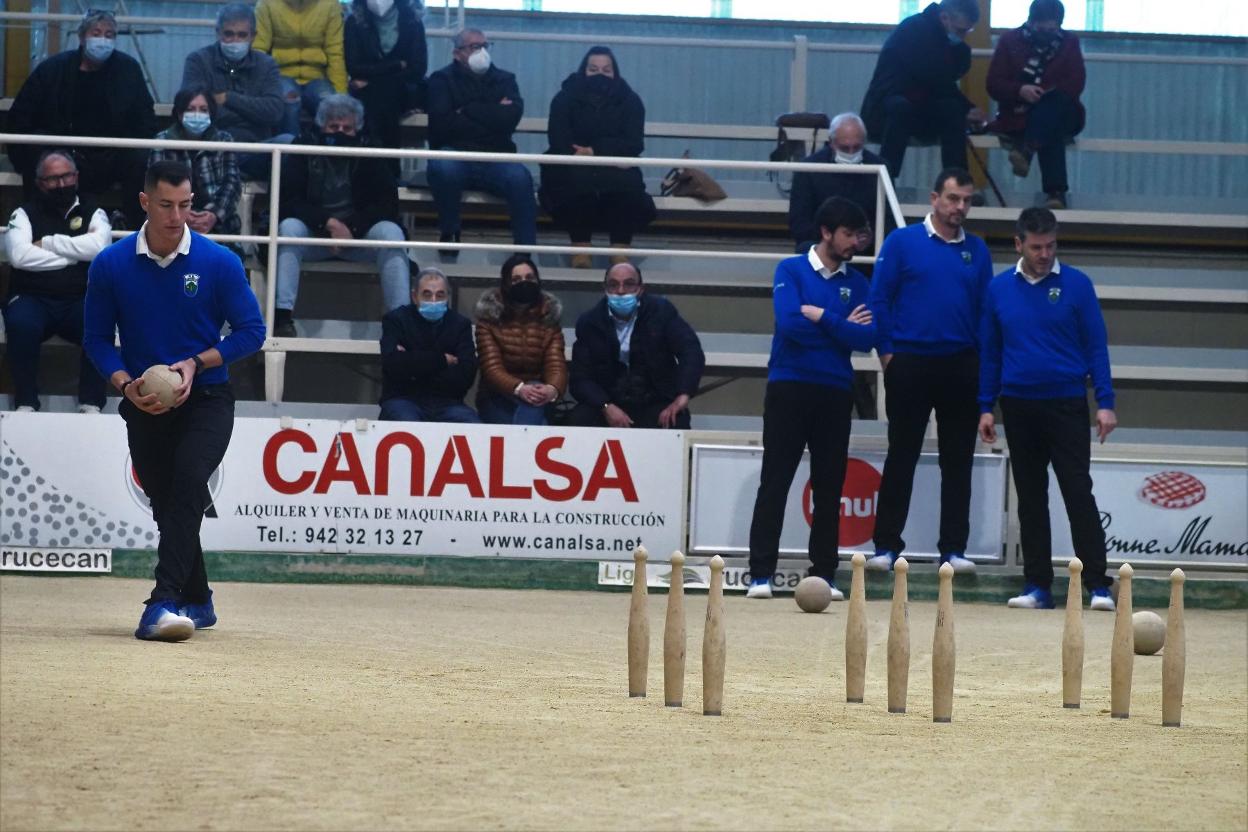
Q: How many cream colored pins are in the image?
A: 9